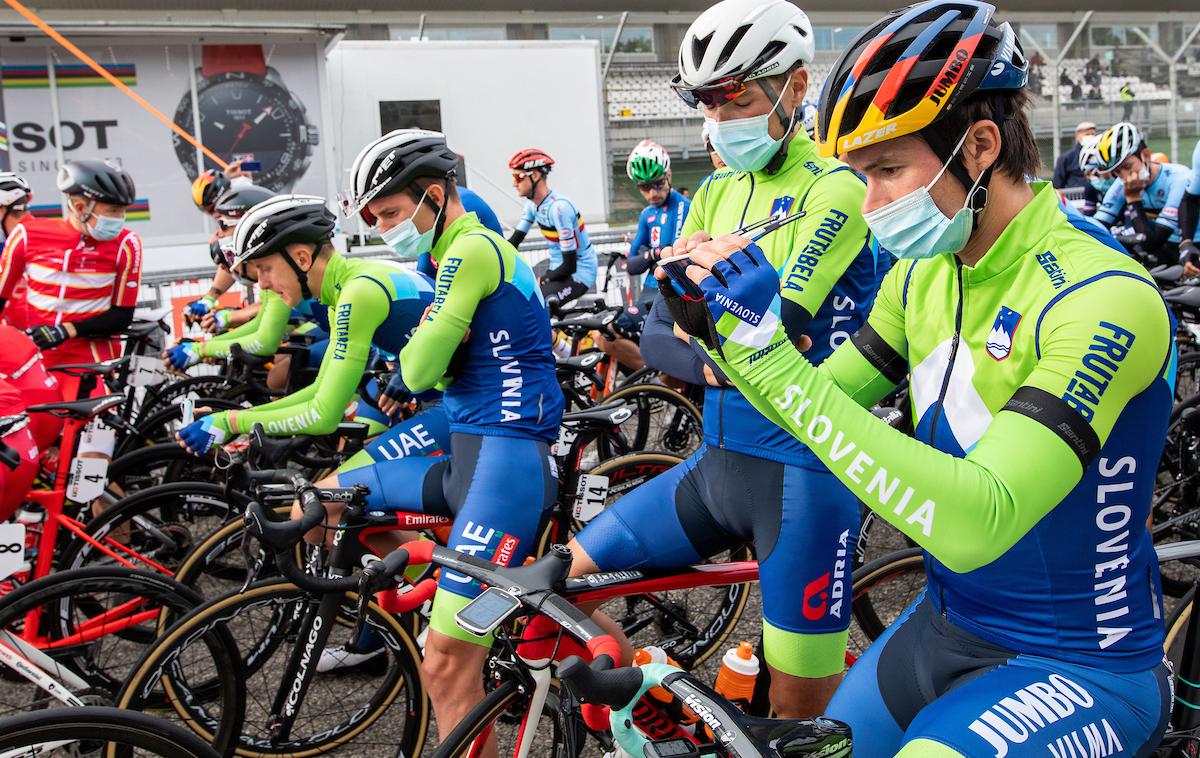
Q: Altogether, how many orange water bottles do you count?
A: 2